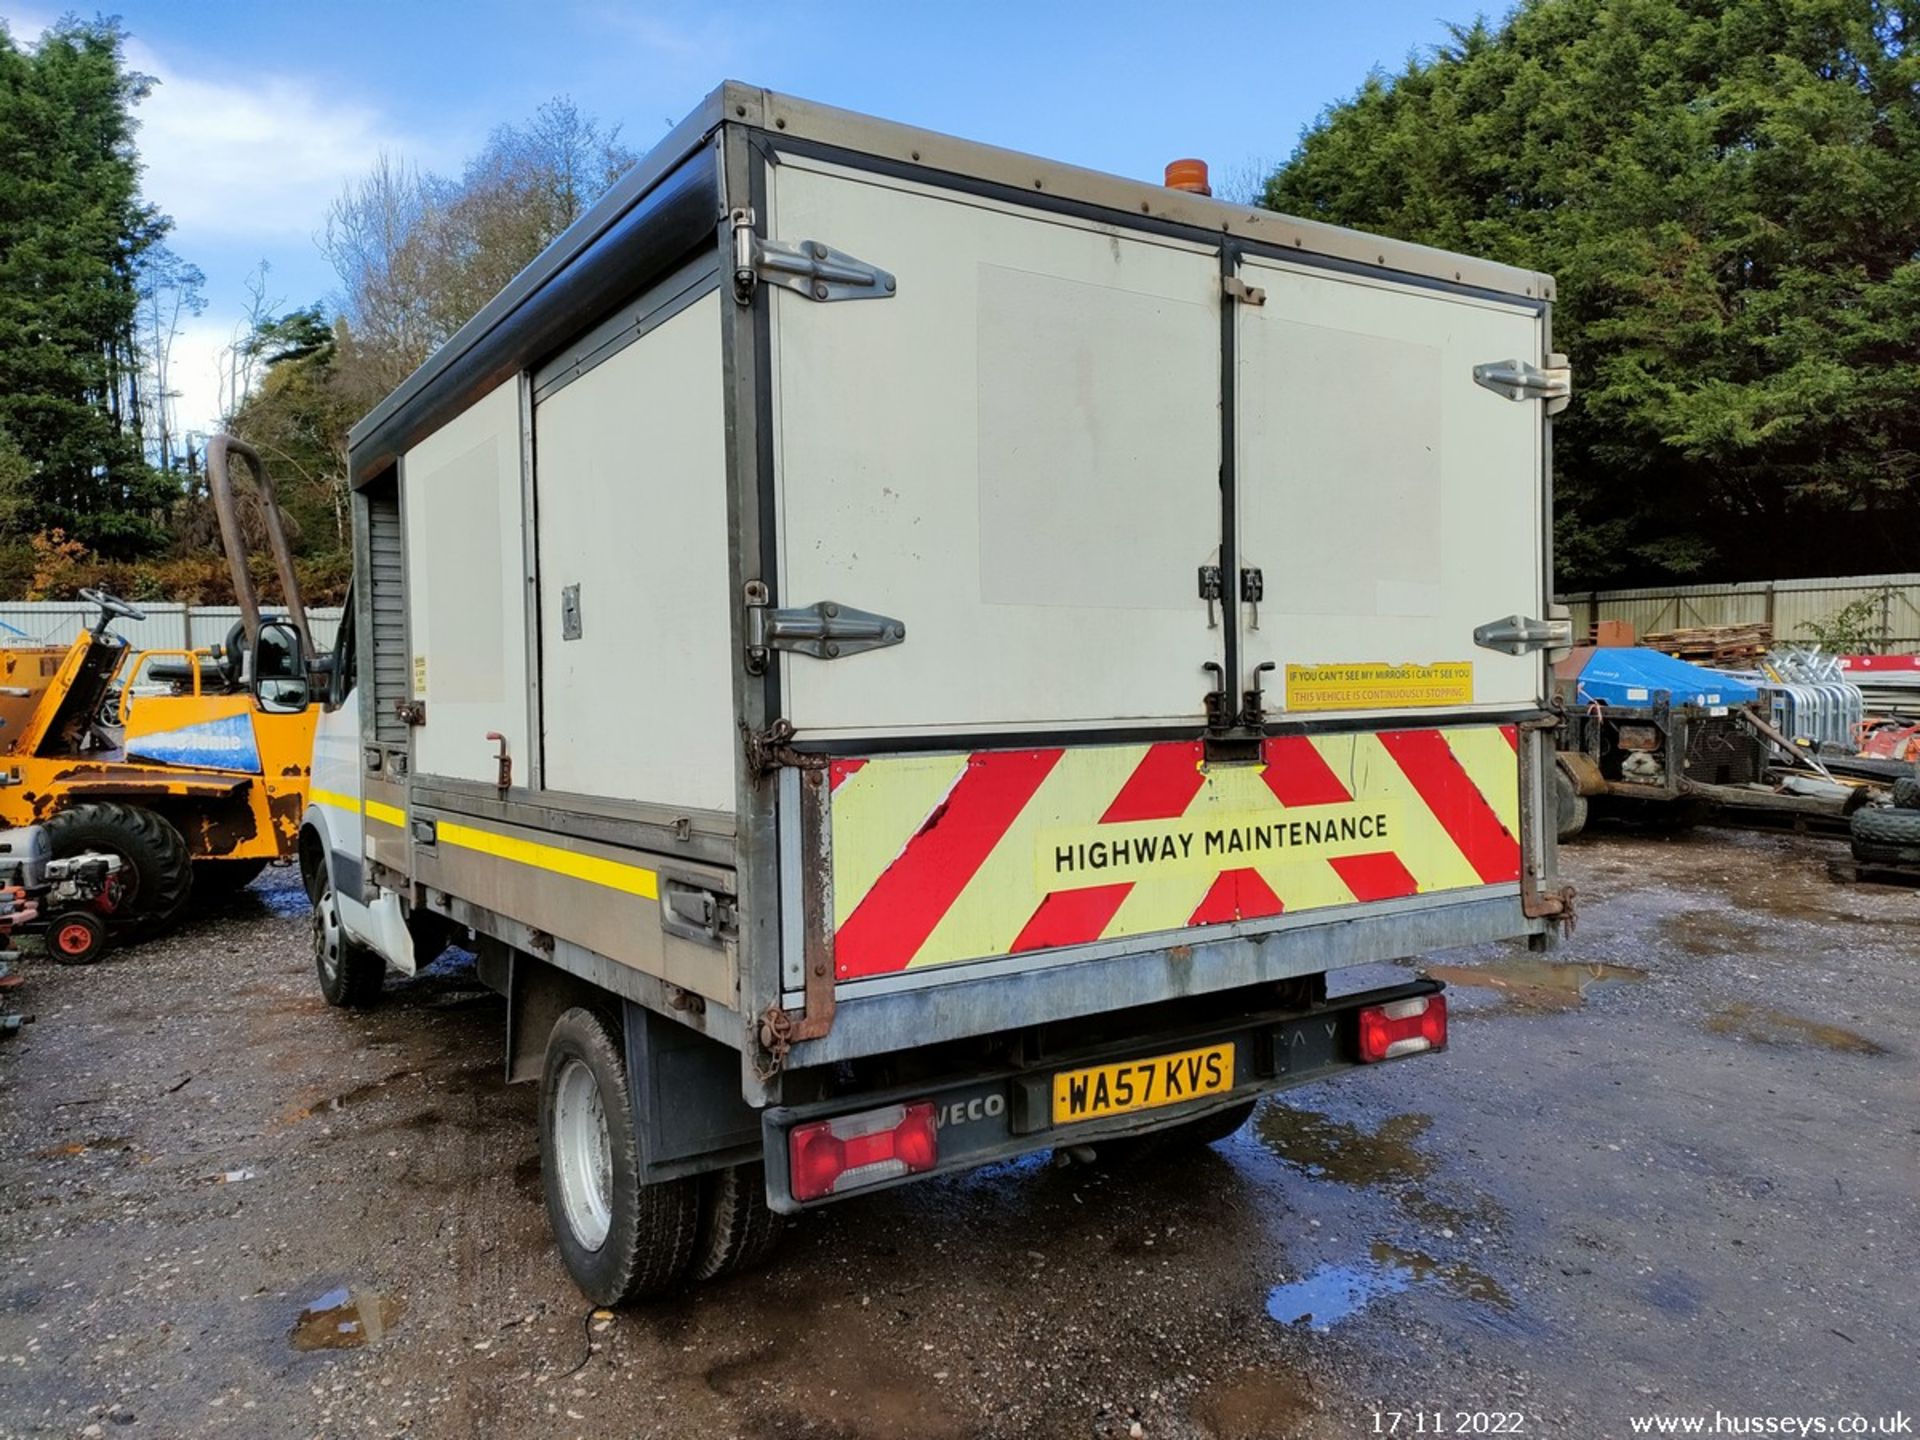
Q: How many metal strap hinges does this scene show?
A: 4